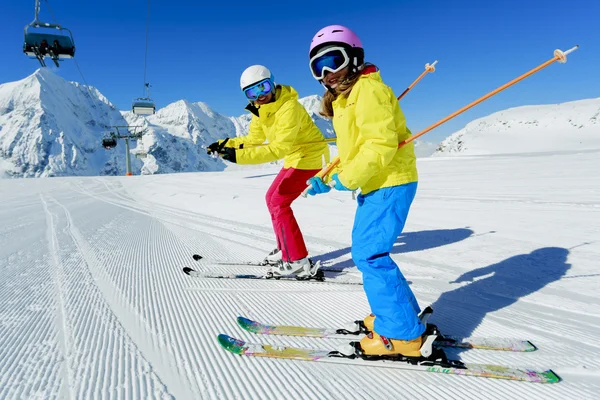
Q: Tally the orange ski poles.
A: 2